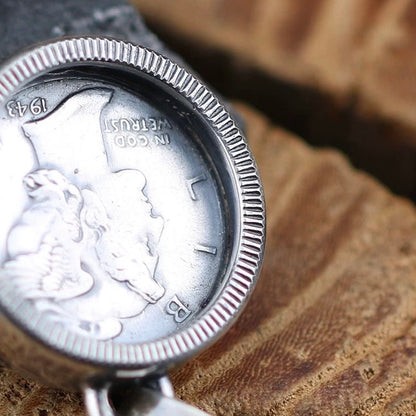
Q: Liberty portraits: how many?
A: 1